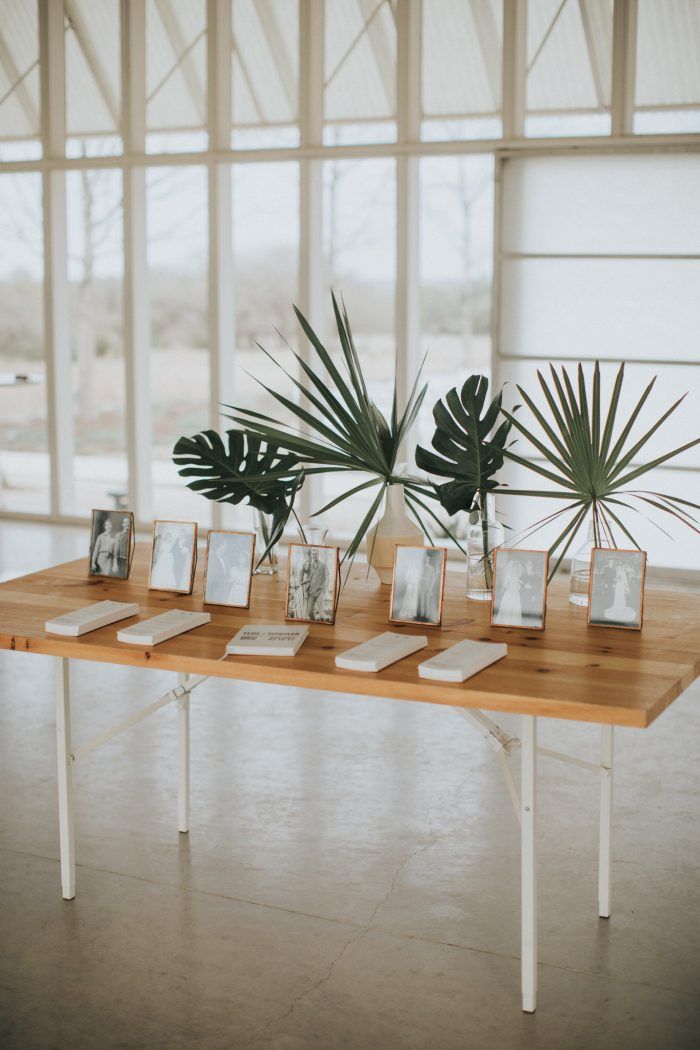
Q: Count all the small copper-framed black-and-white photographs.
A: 7